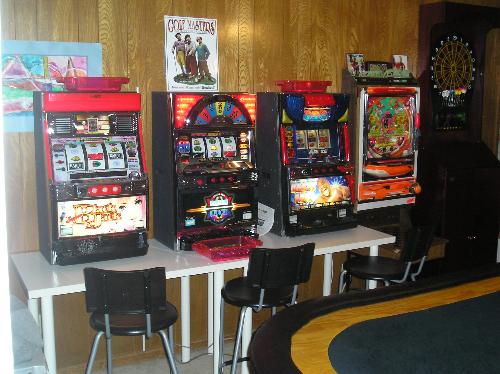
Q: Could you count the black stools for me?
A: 3